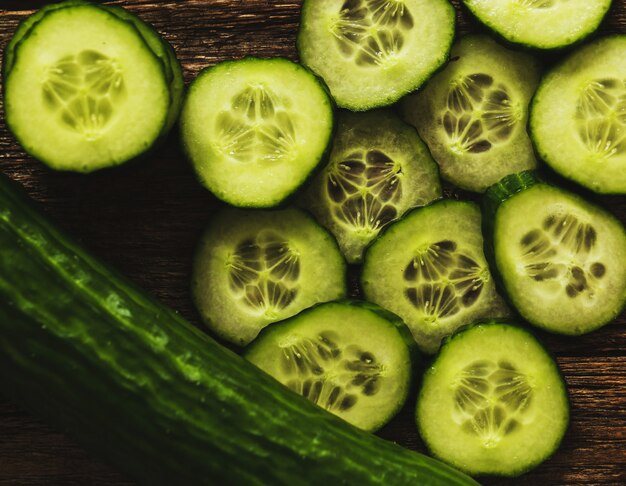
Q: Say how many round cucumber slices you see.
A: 12